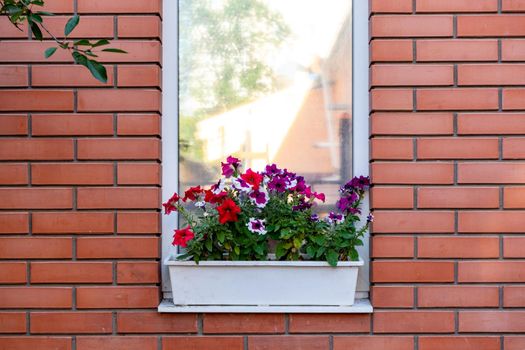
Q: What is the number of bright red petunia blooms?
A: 6